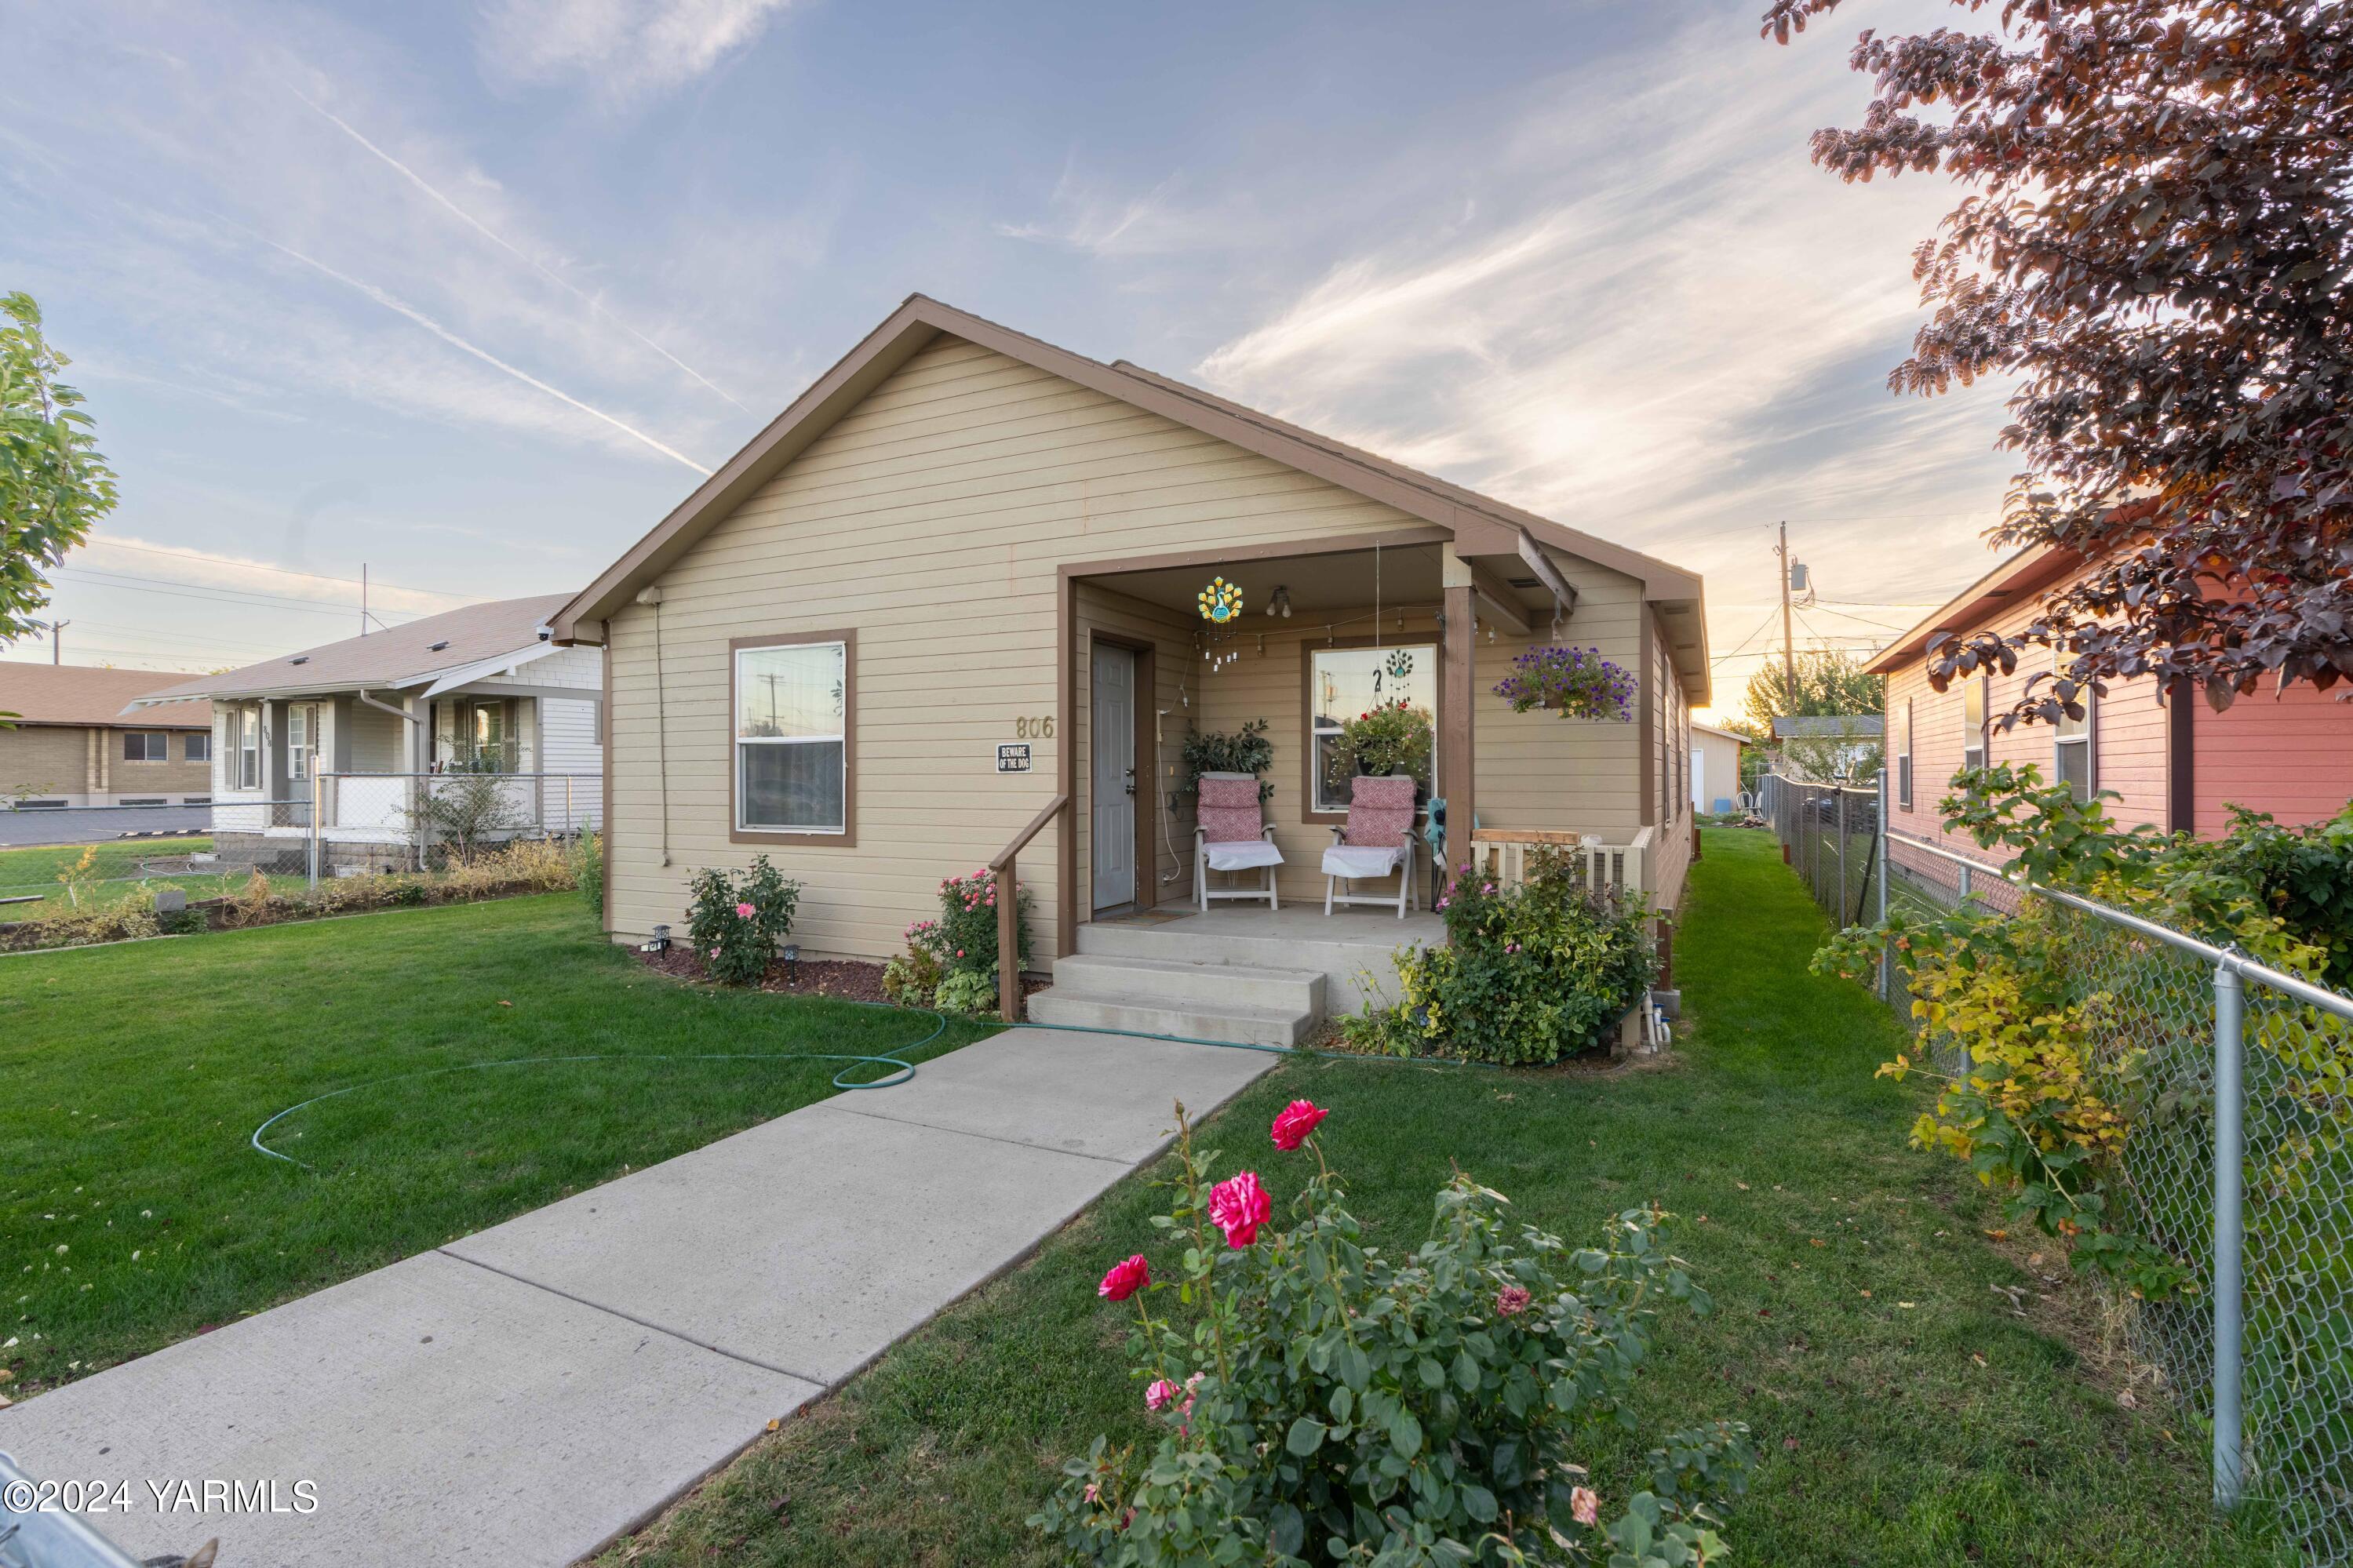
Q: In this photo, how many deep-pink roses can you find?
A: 3